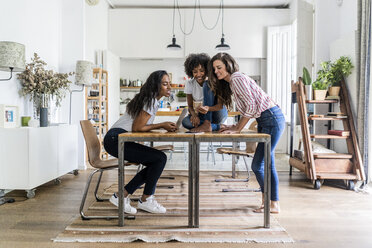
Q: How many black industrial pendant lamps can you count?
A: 2